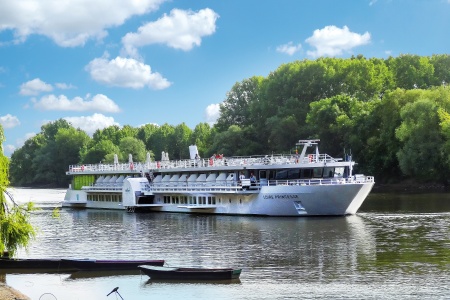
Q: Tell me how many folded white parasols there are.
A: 5